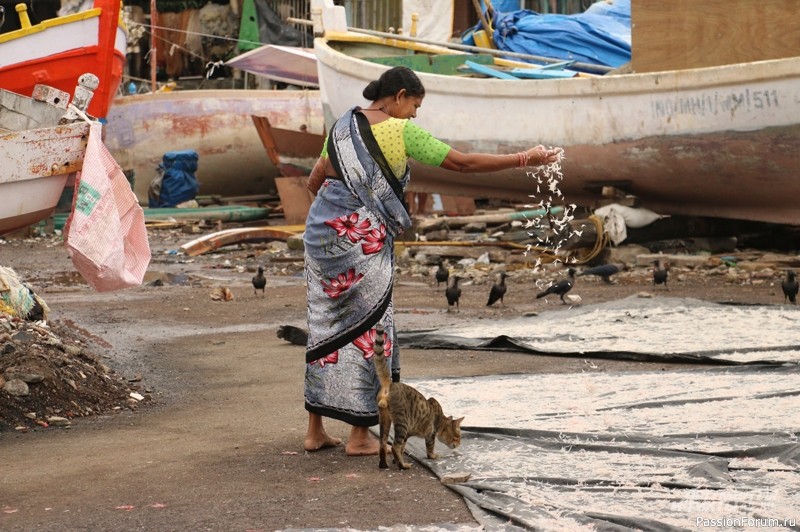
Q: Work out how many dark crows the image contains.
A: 8